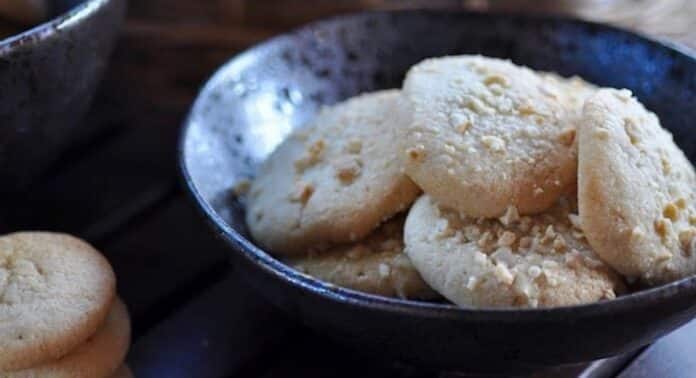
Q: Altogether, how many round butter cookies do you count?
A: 9